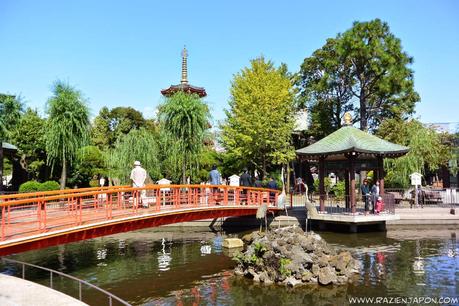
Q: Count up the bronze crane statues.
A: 3